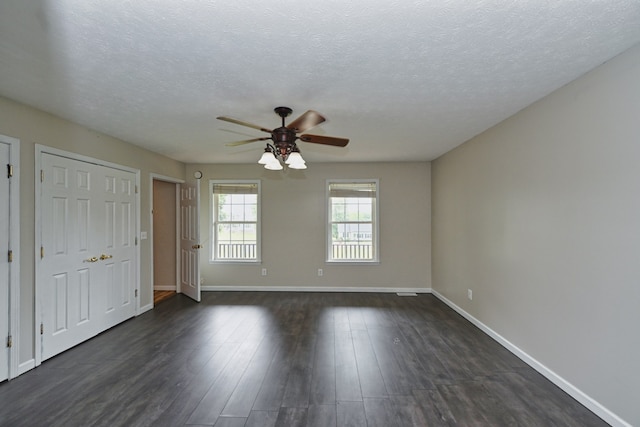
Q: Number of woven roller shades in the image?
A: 2